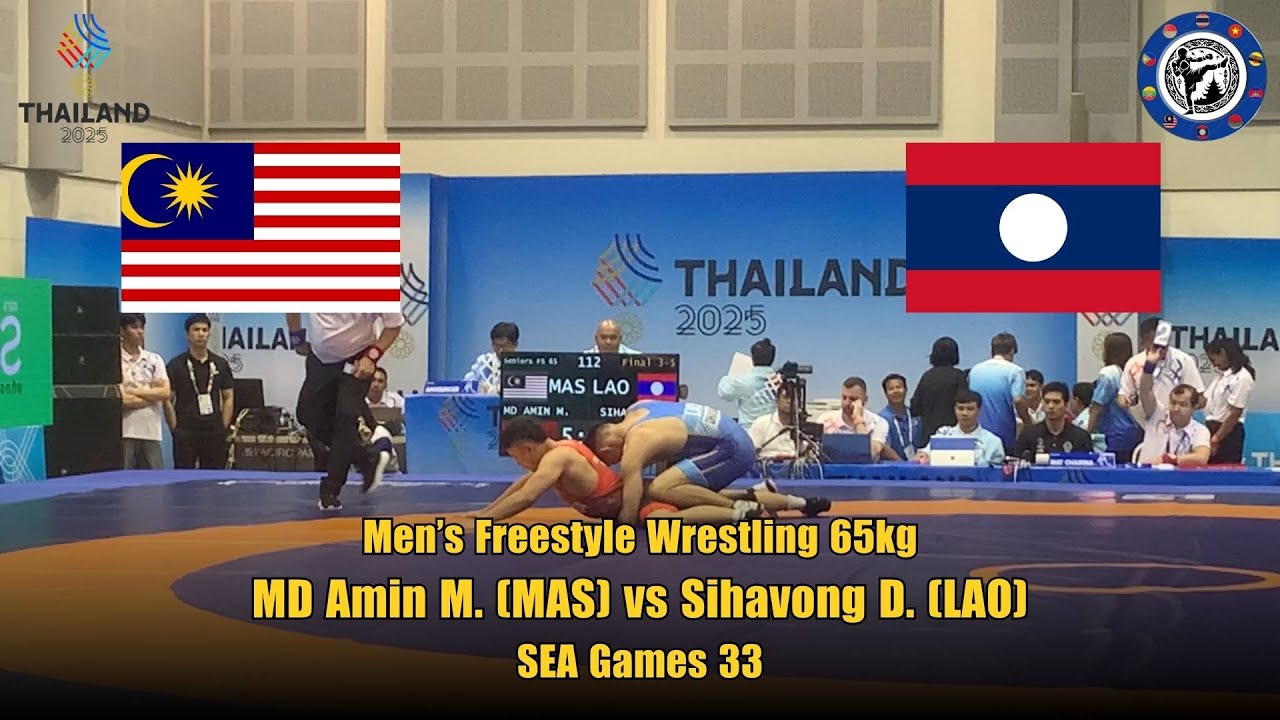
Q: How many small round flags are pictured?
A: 10